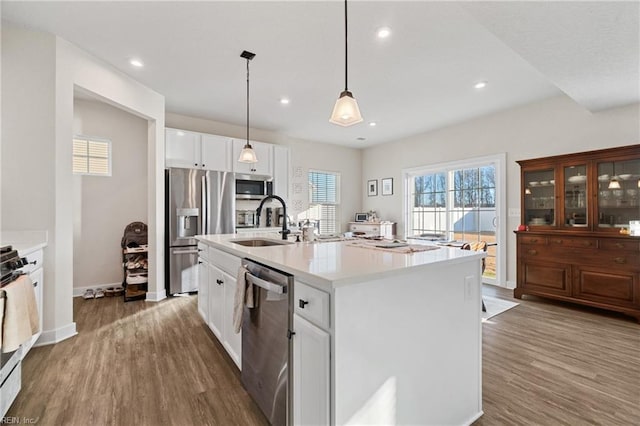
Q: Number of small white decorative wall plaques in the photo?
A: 3